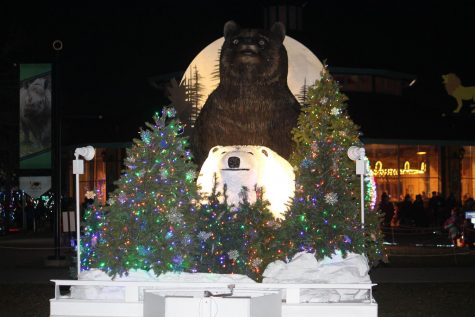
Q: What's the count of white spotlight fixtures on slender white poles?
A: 2